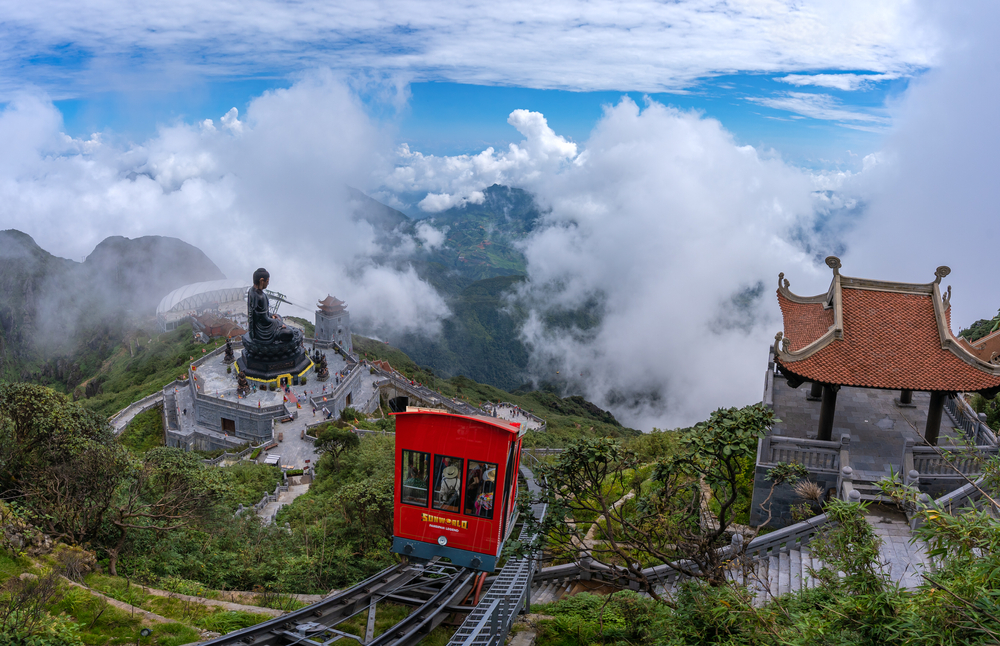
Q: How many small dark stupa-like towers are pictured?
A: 3